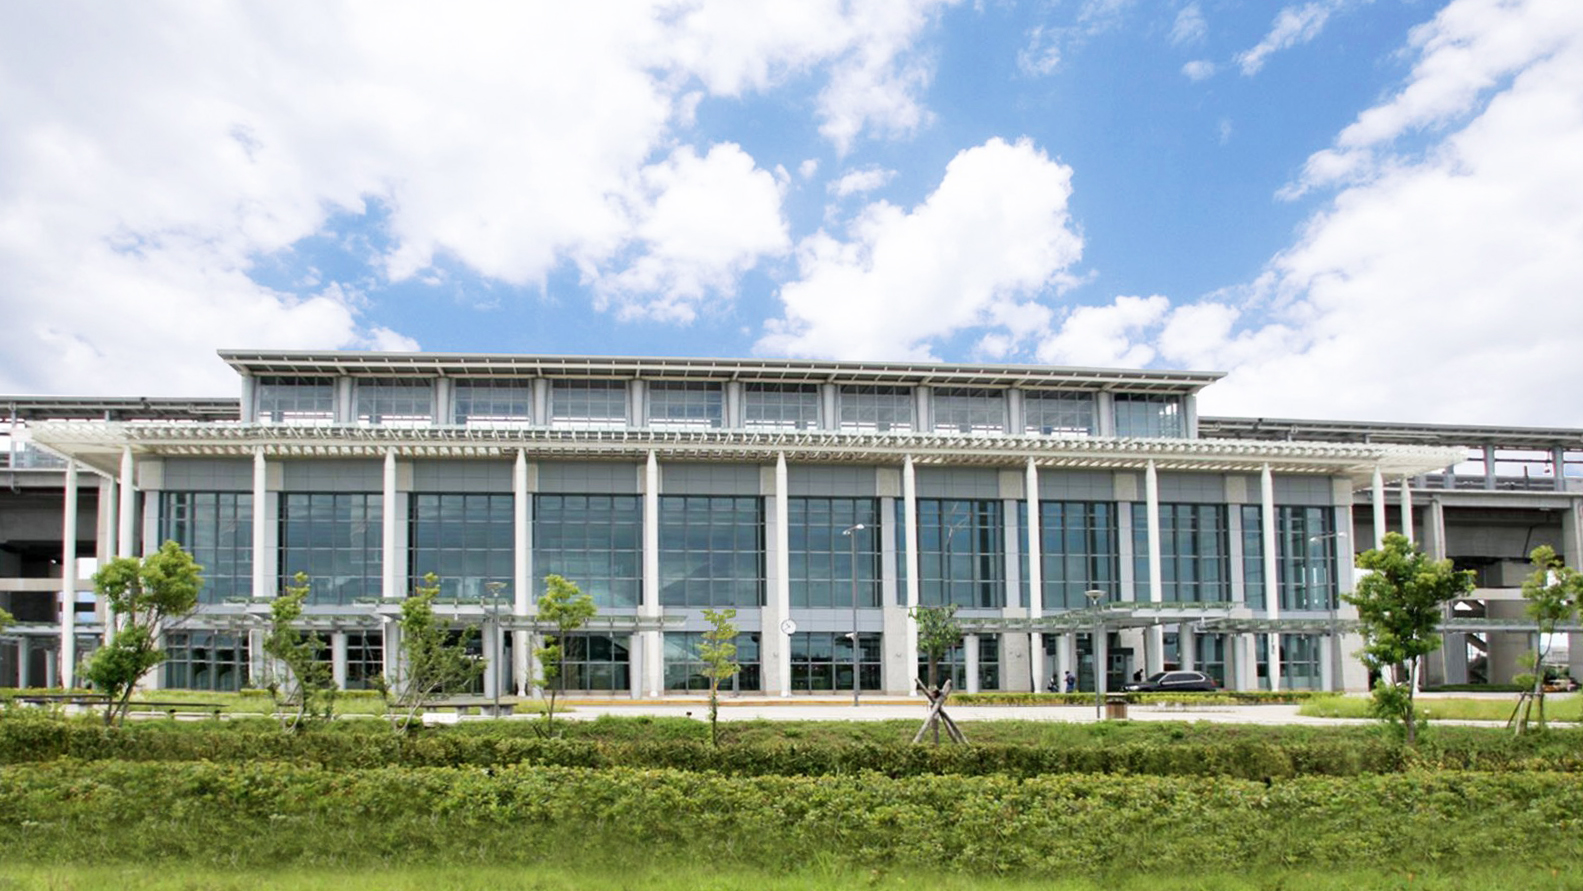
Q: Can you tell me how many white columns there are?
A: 14